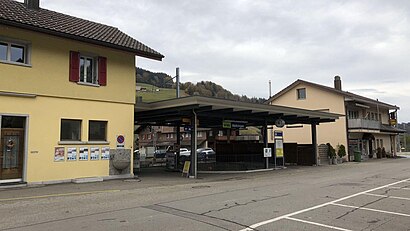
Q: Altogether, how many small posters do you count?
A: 5